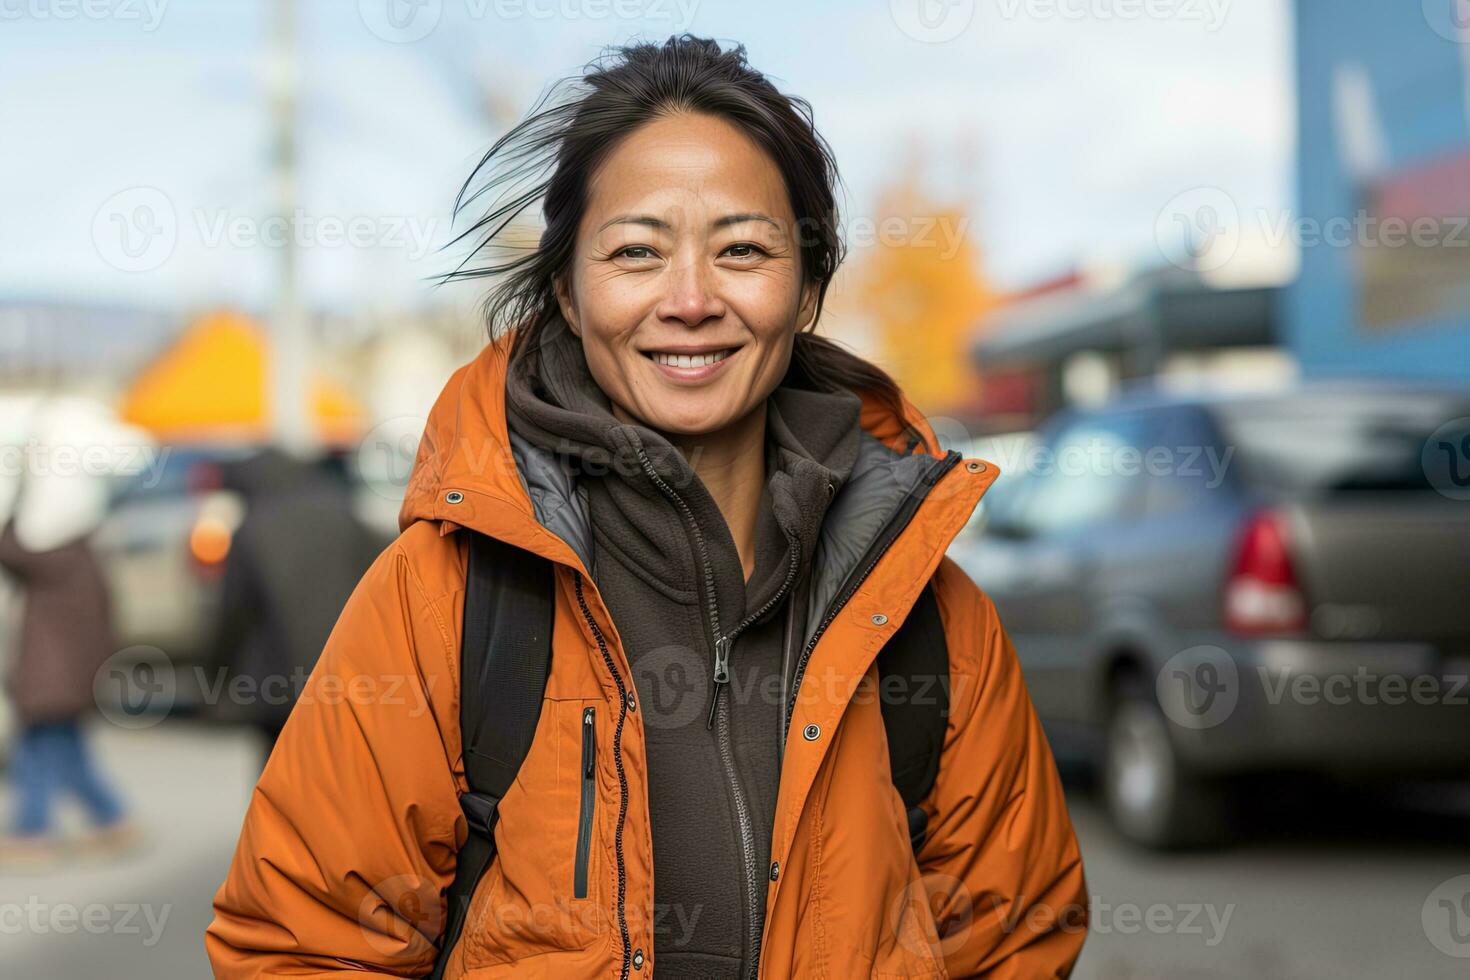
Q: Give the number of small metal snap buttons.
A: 7